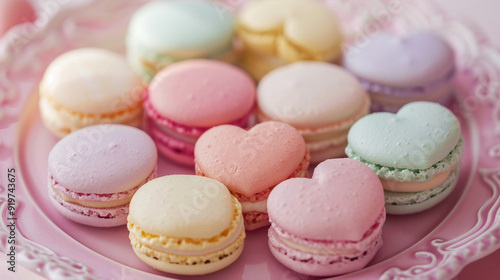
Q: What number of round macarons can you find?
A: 6